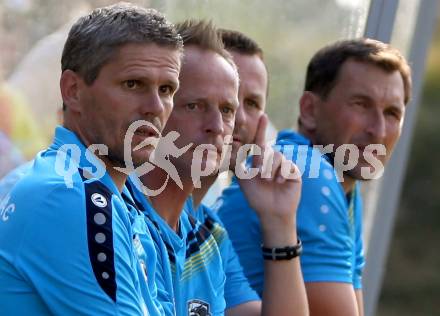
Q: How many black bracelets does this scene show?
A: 1